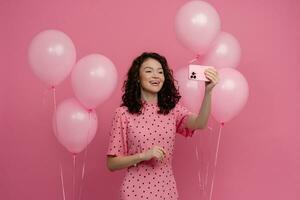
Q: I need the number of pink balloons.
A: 7